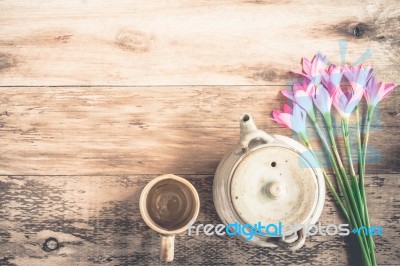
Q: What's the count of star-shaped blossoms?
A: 8